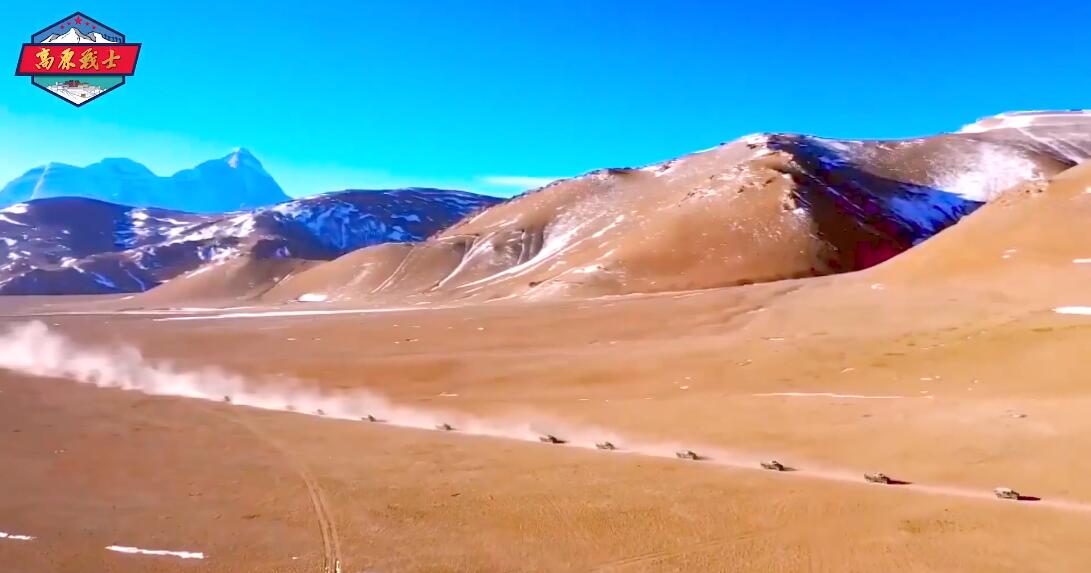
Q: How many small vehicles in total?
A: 11